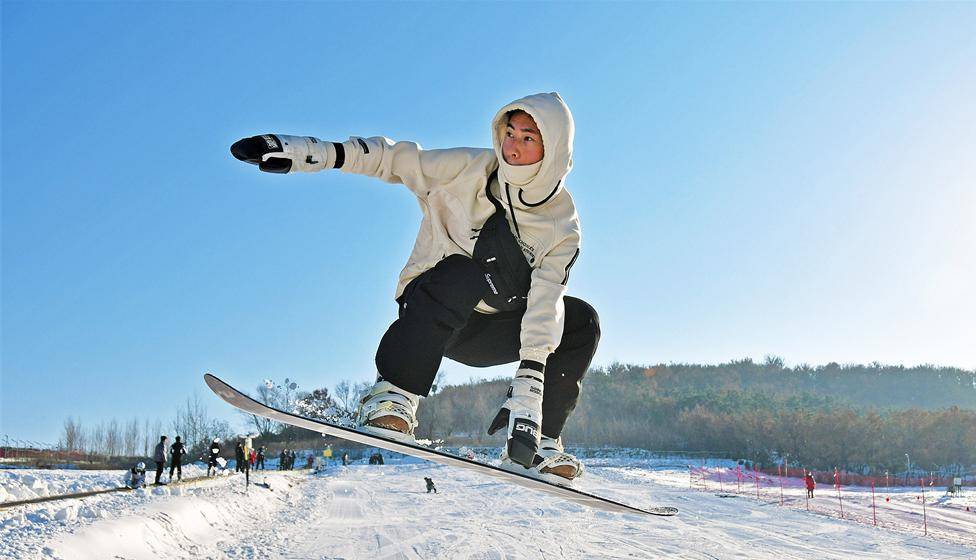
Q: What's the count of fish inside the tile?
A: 0